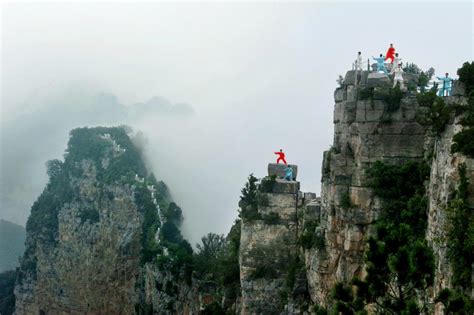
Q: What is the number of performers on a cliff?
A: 8